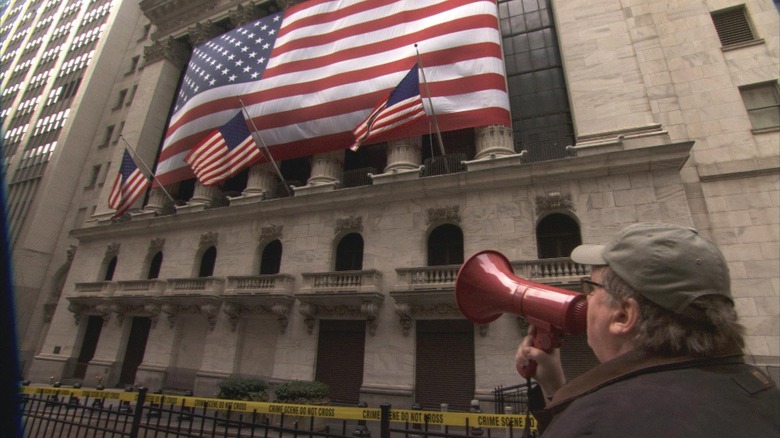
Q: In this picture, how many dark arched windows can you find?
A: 7